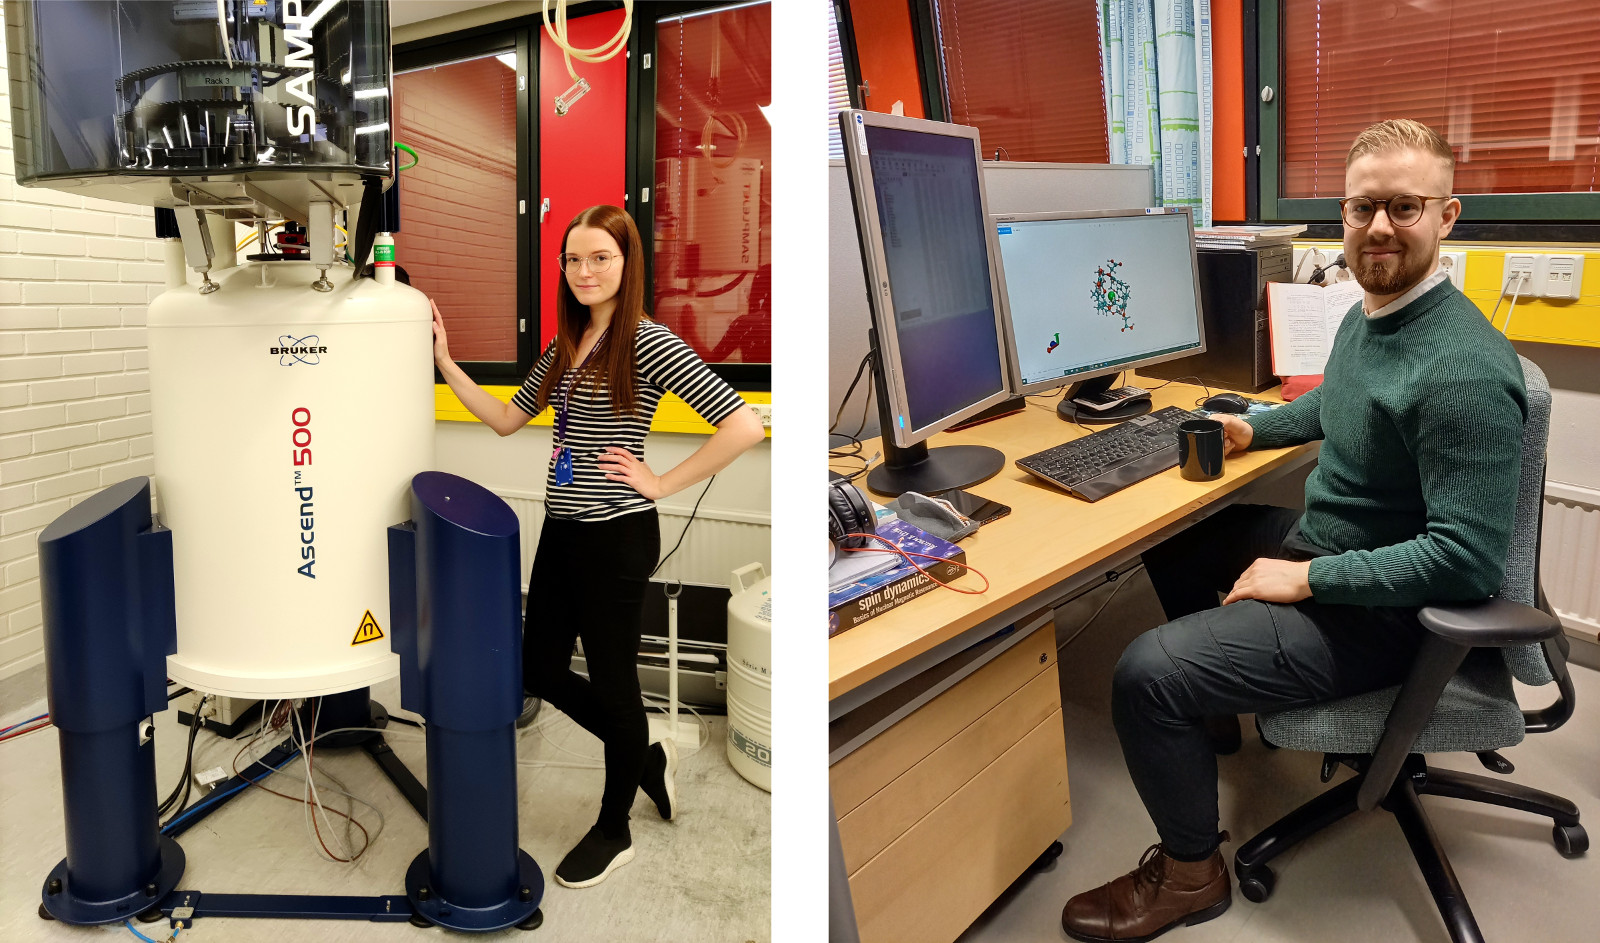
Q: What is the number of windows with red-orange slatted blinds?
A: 4